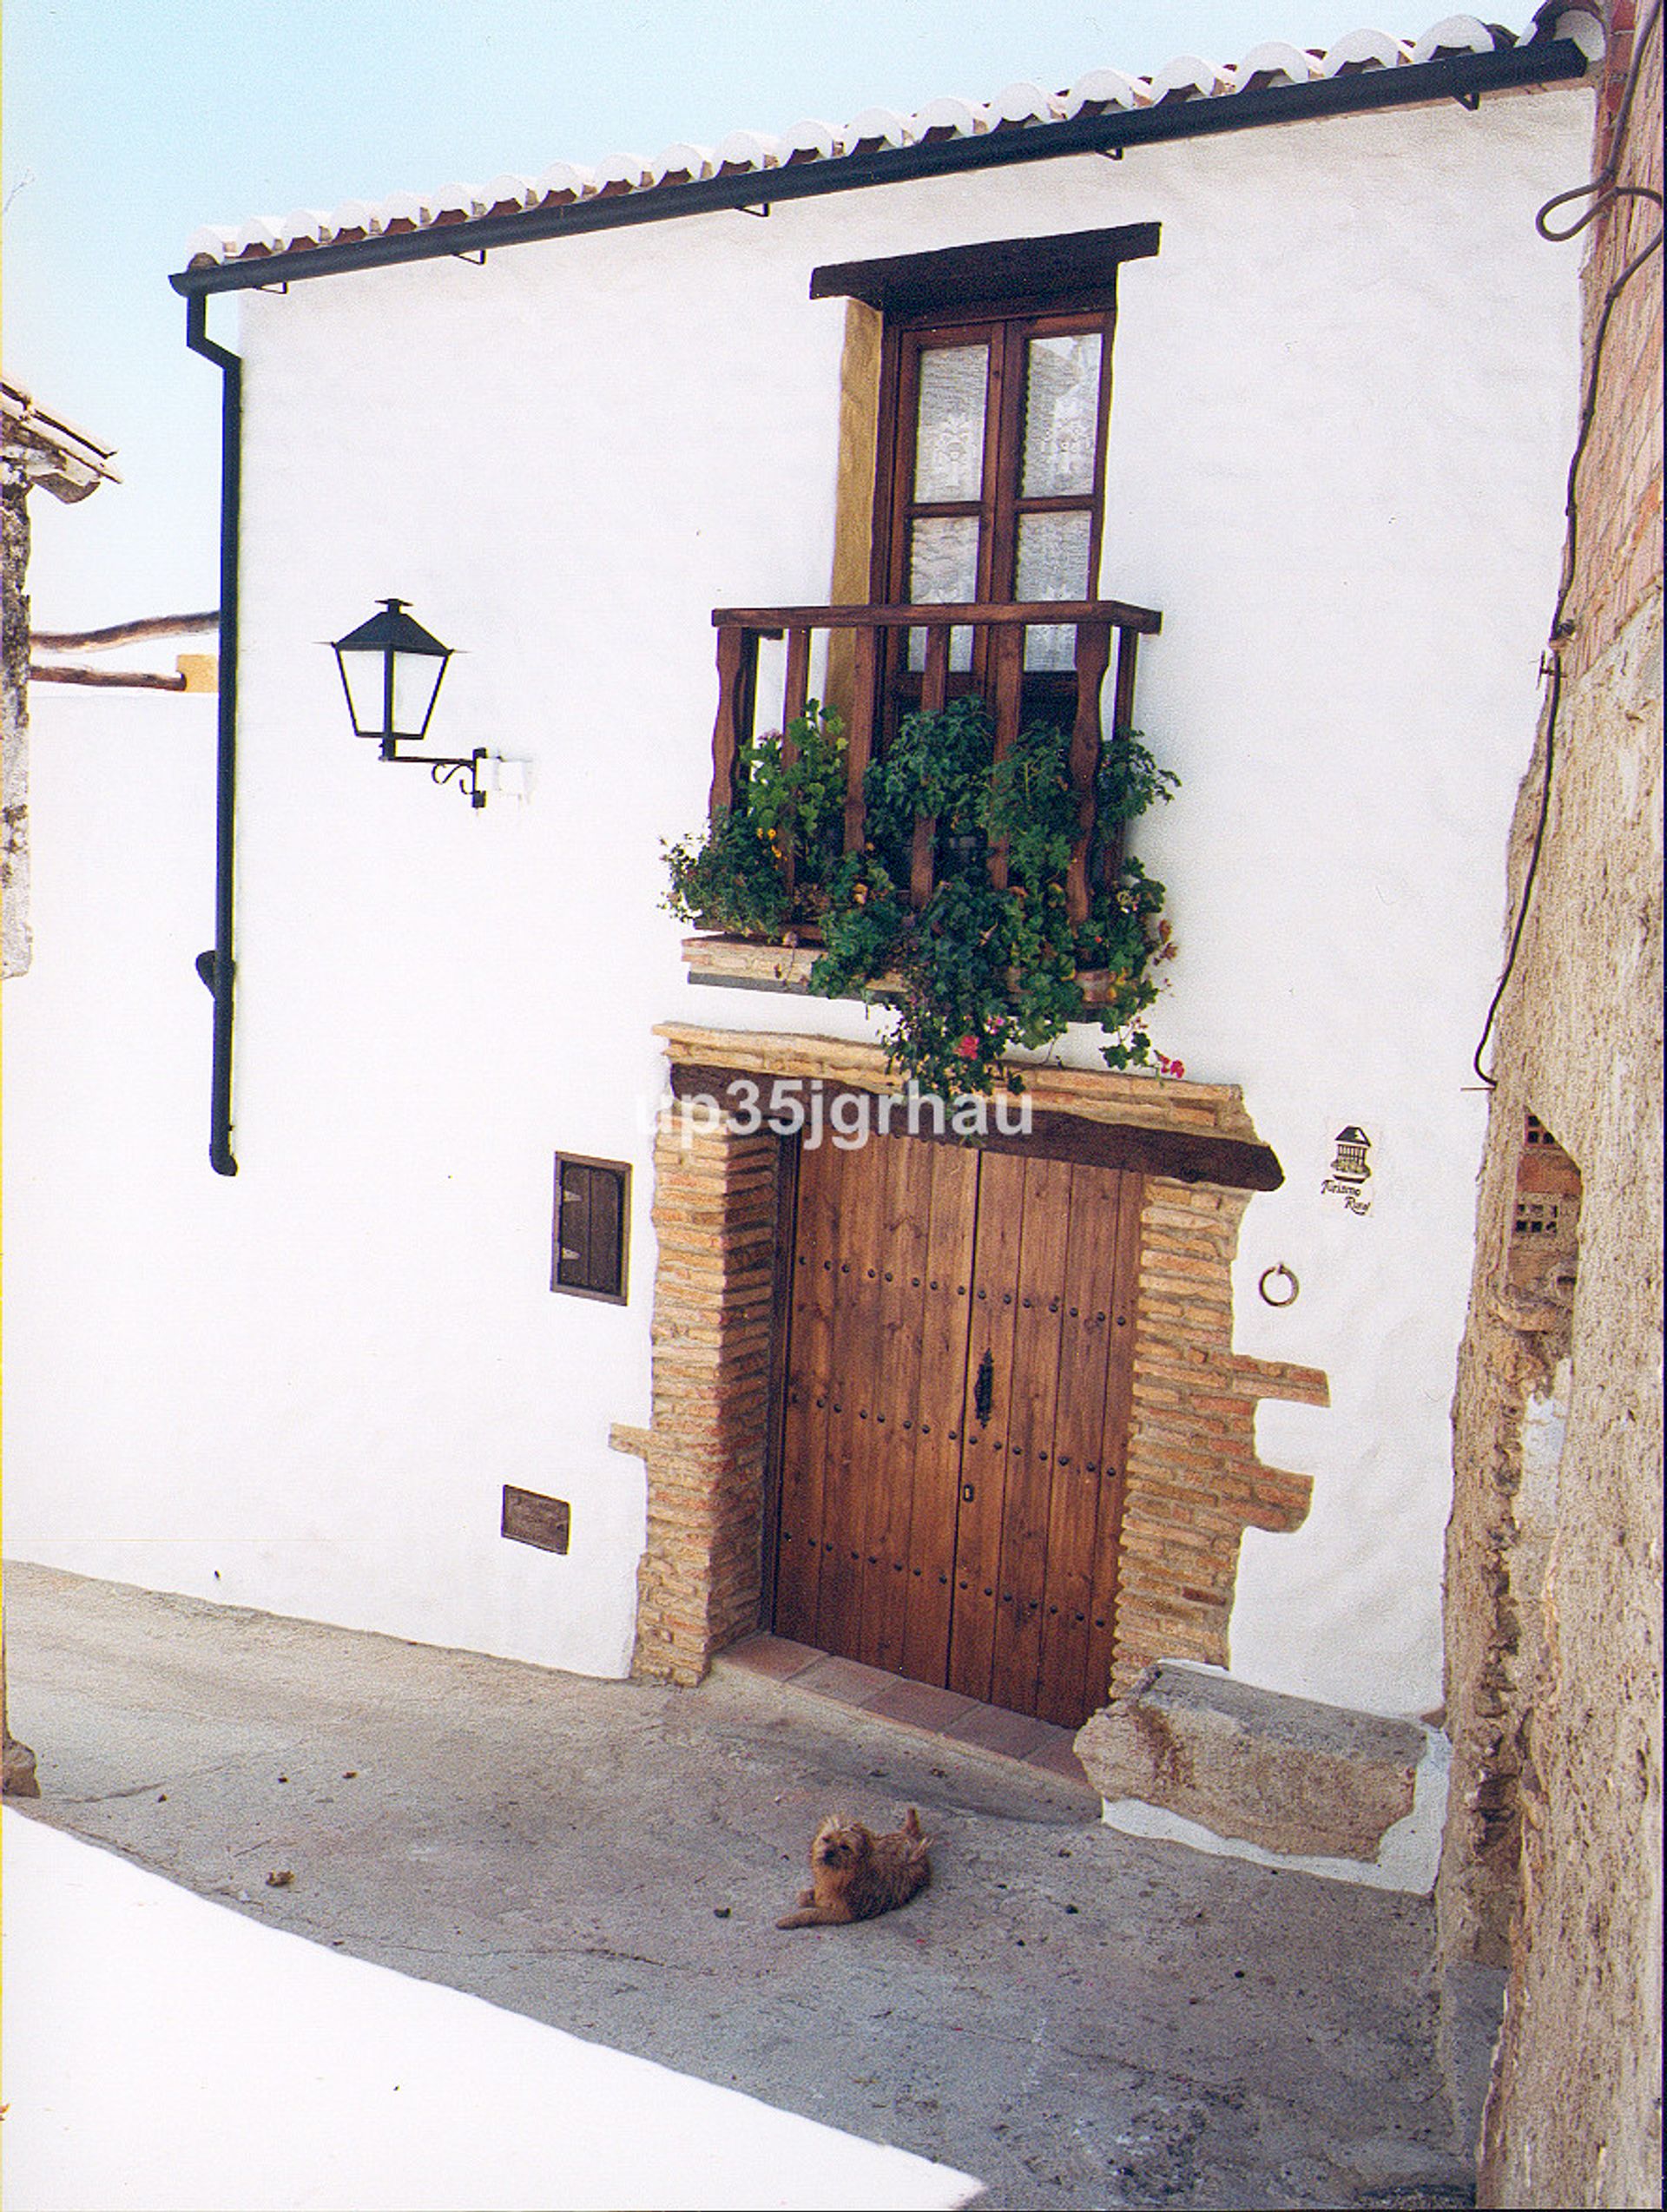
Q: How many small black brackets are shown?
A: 5